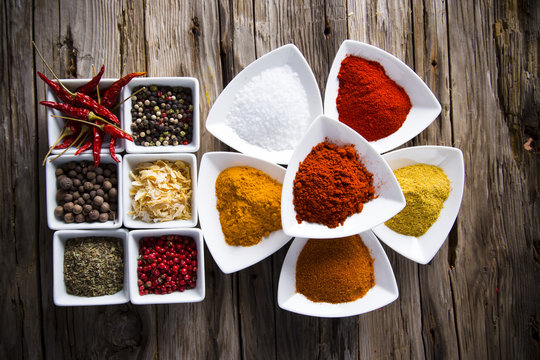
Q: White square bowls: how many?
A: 6